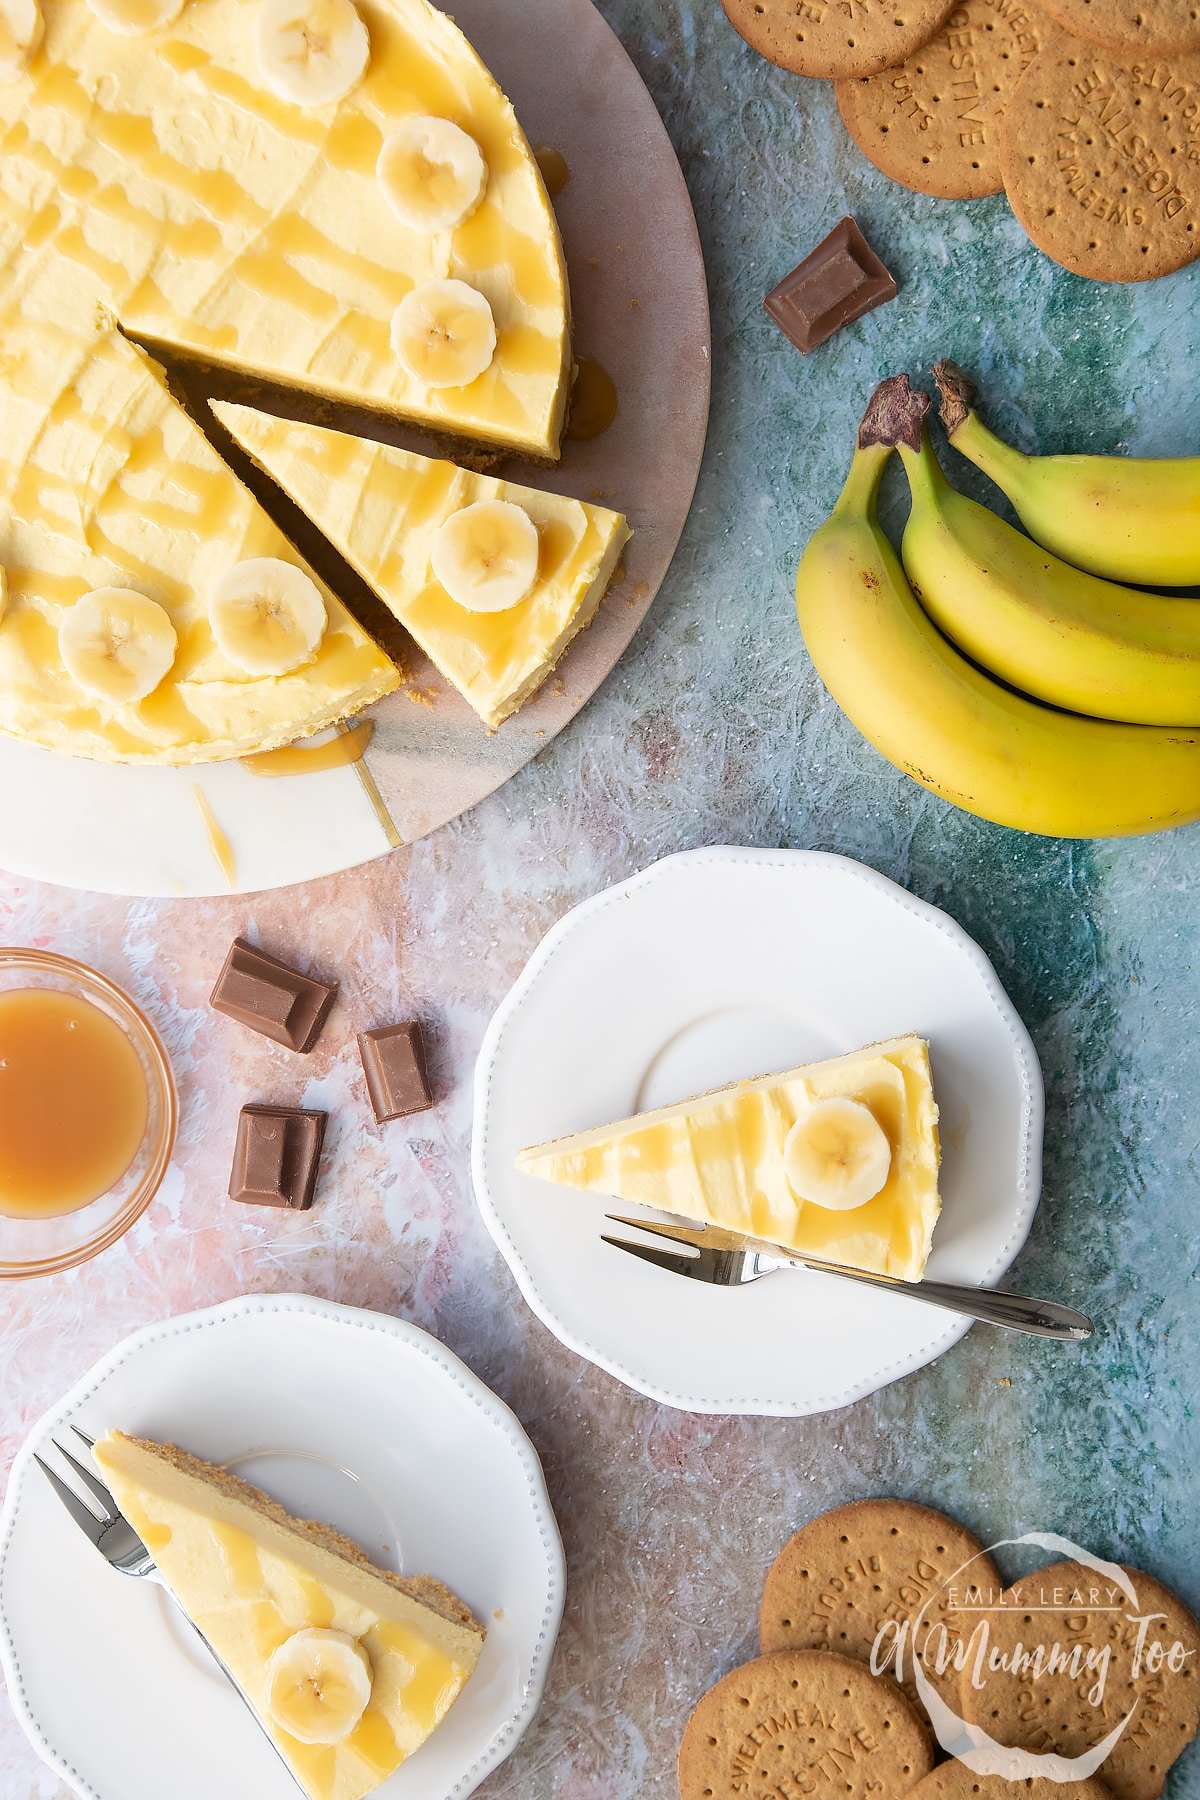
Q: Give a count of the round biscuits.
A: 8